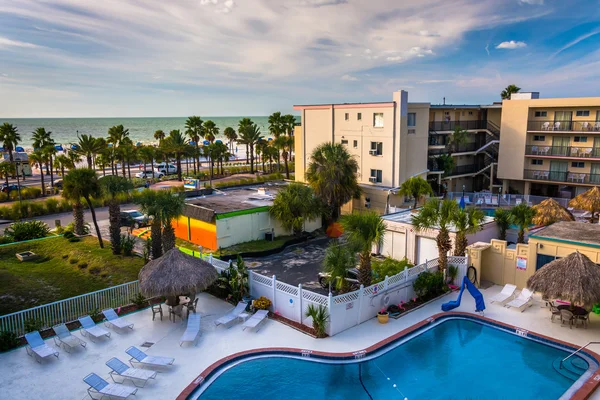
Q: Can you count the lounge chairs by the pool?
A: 12